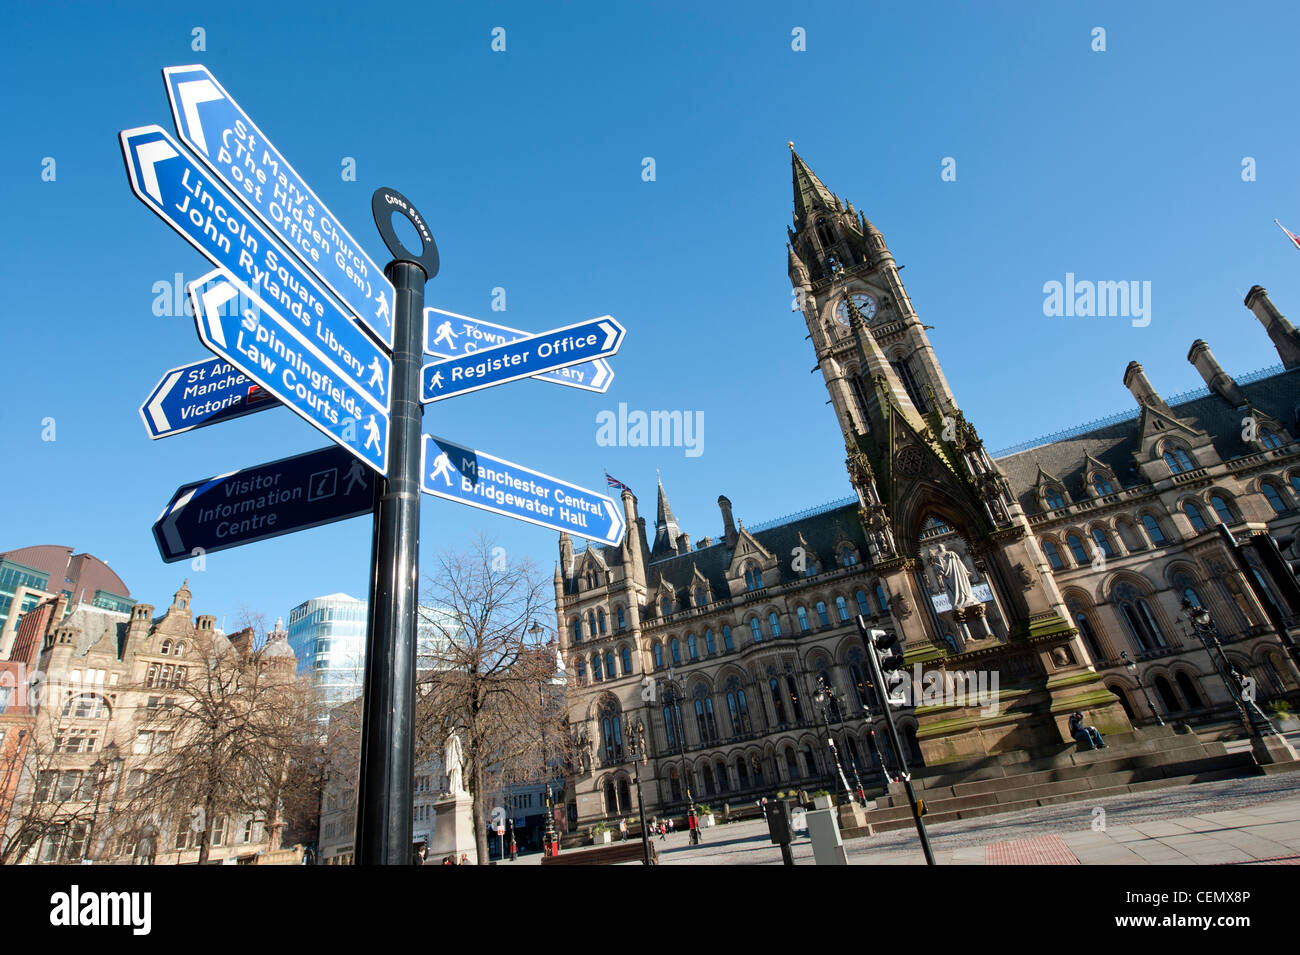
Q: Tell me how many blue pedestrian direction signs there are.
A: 8